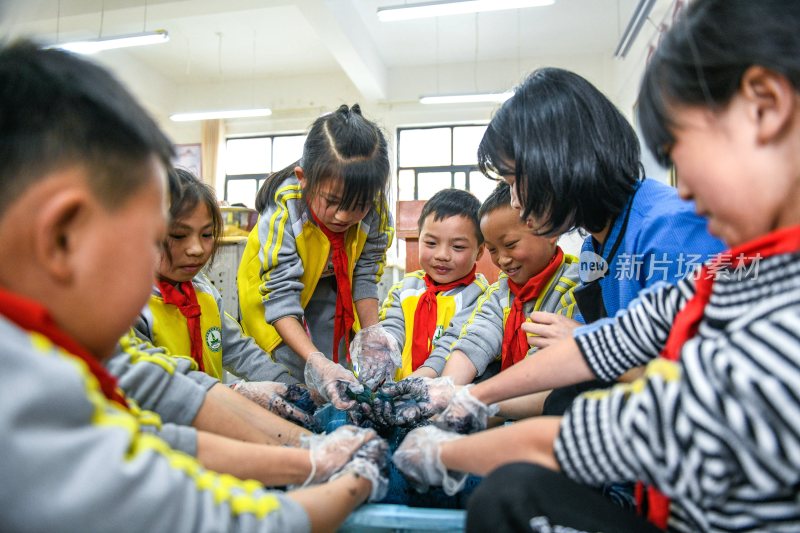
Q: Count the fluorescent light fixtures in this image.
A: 5